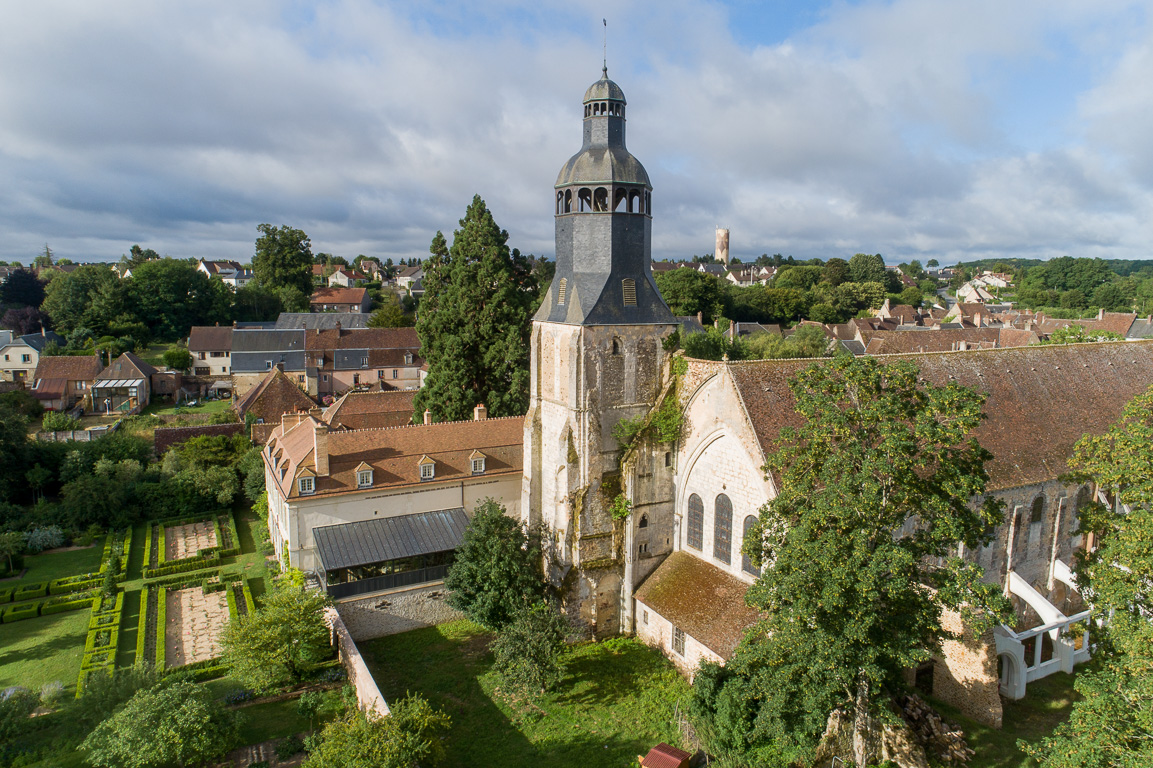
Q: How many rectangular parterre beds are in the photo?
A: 2